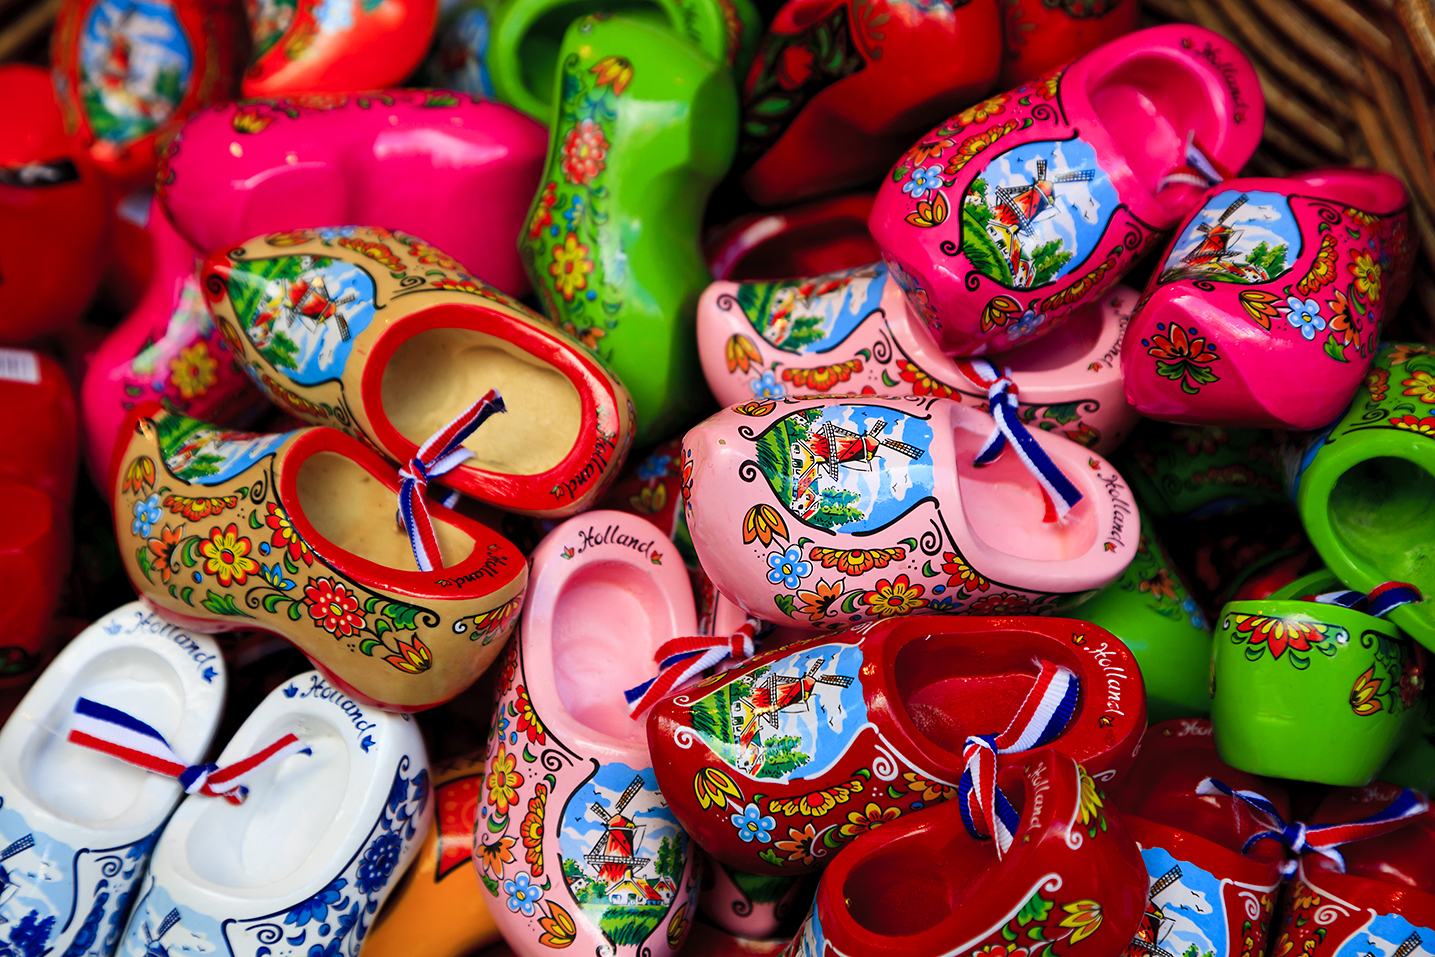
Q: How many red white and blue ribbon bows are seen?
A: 8